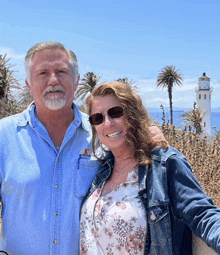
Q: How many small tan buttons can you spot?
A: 4